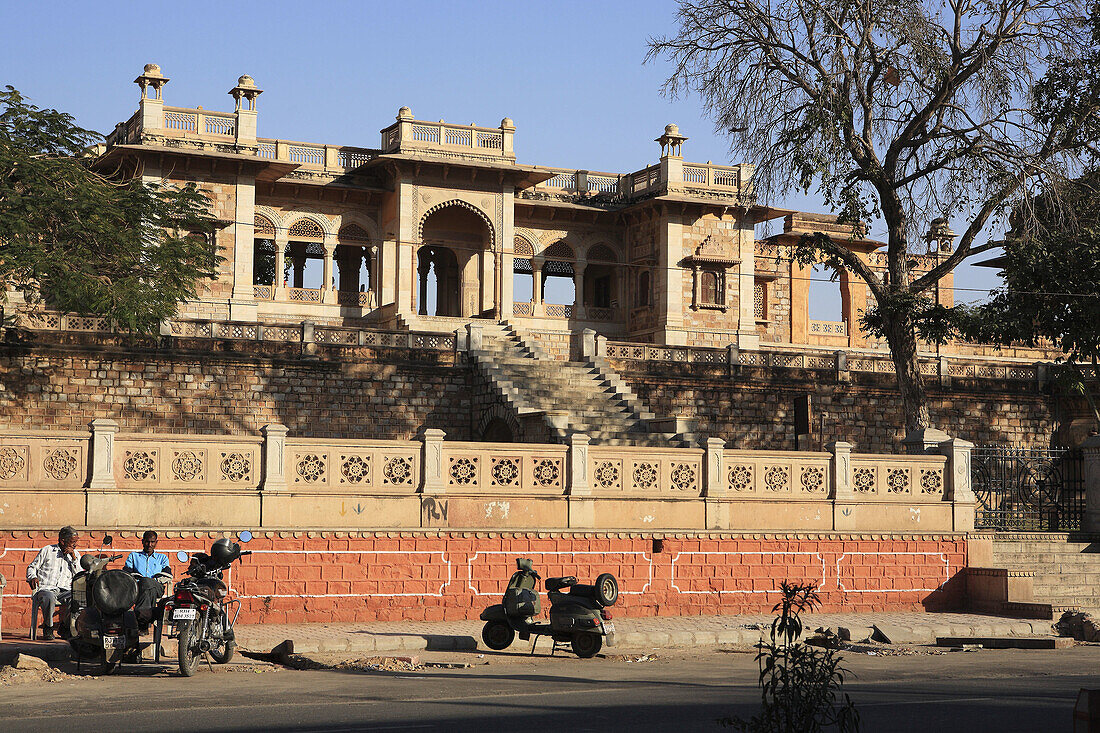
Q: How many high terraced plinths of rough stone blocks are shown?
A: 1